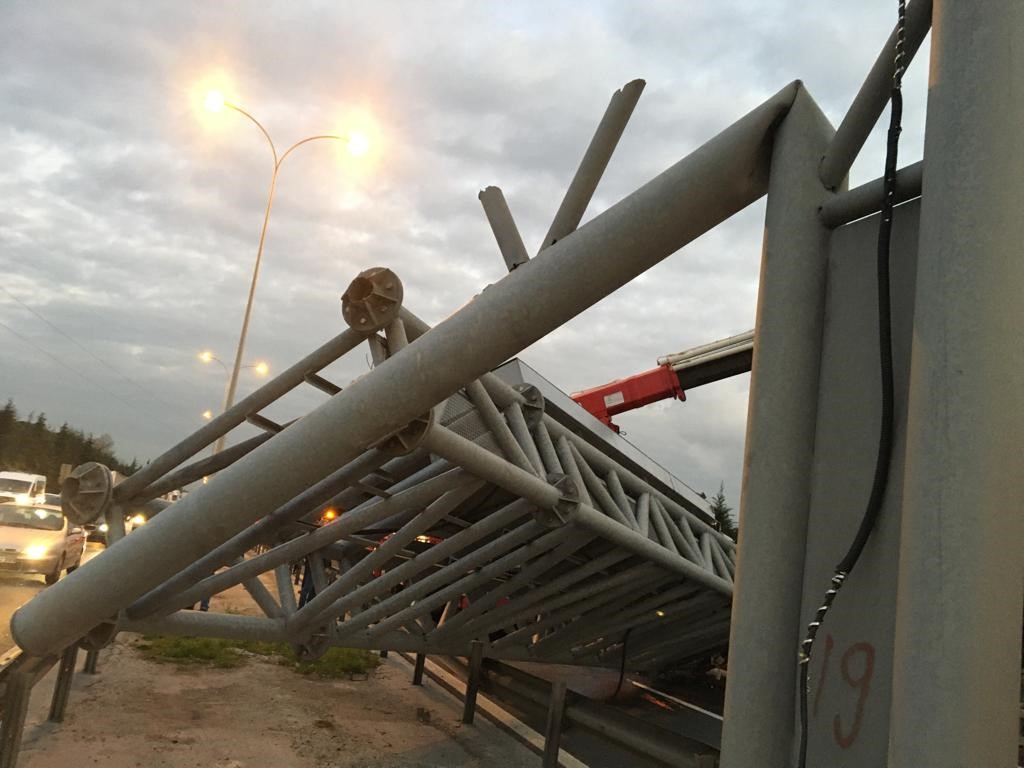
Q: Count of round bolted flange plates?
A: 7